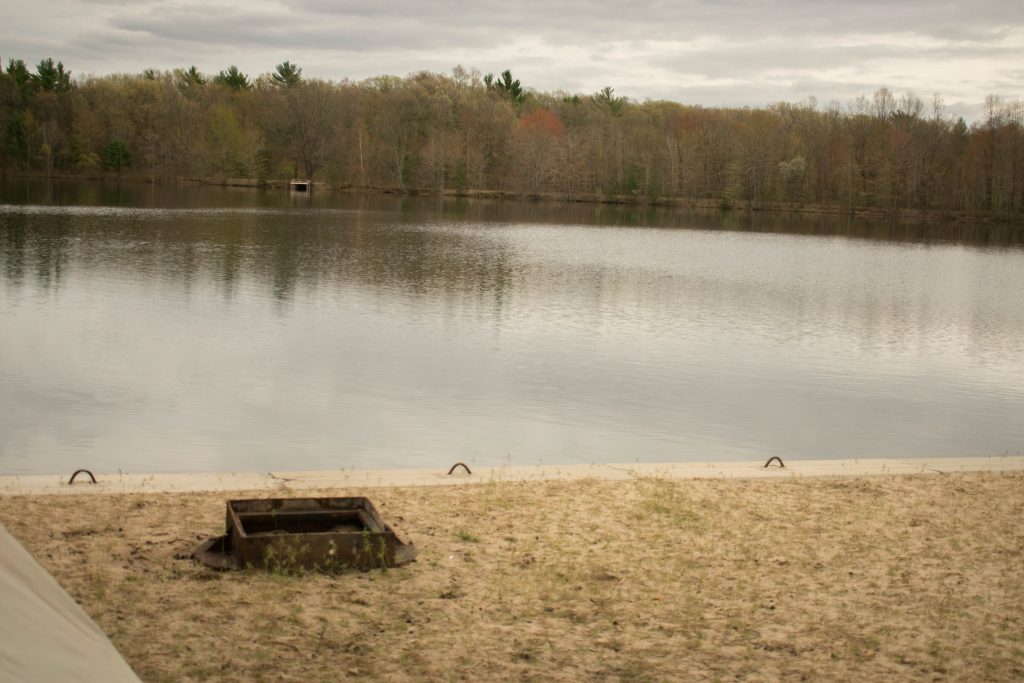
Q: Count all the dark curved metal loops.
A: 3